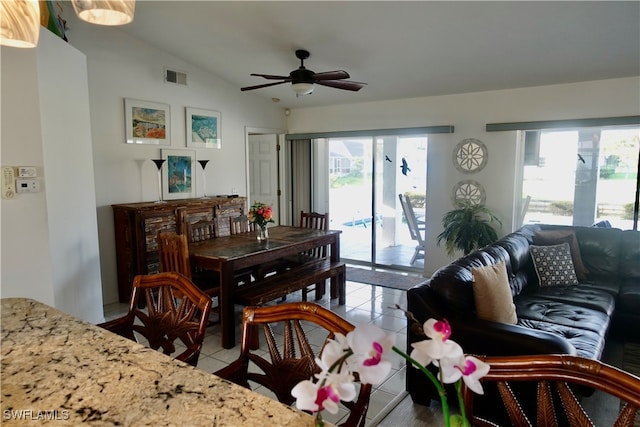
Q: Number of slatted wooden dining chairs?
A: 4